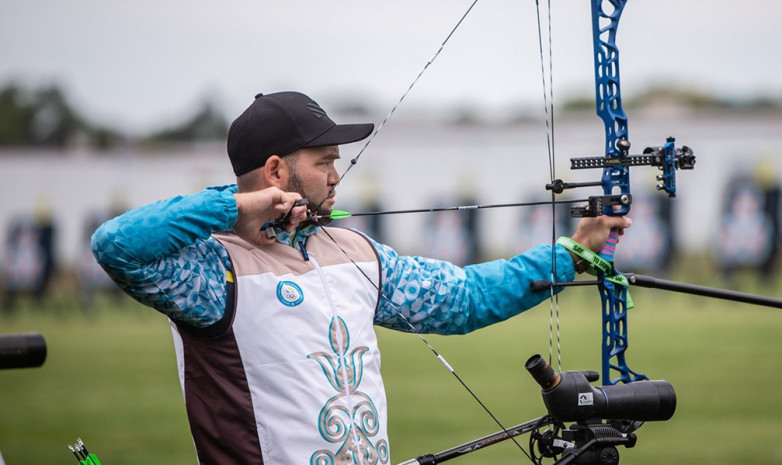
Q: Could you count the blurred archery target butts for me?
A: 7